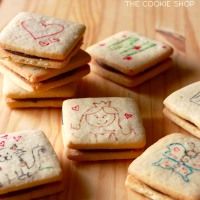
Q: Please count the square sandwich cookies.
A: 8